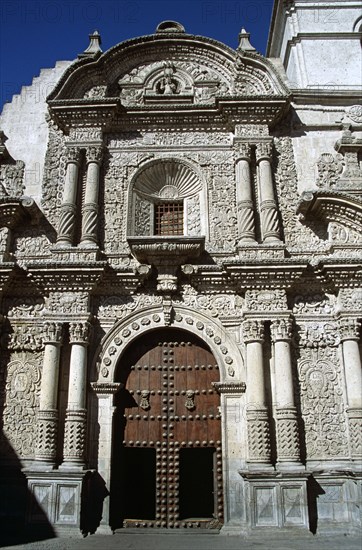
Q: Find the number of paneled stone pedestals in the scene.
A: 2